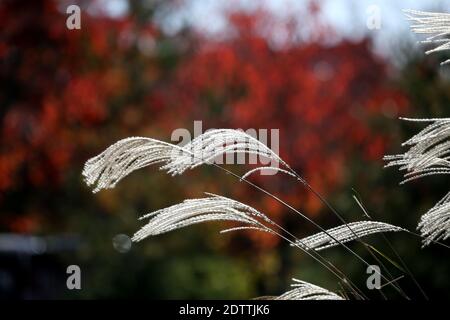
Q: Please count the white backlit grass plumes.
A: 8